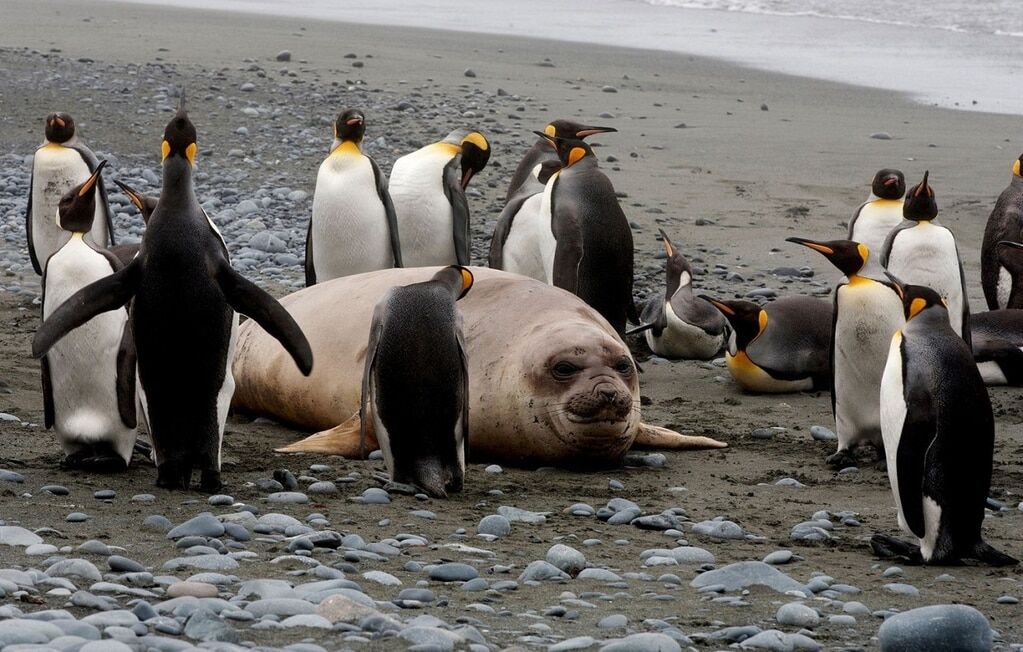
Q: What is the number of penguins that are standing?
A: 15